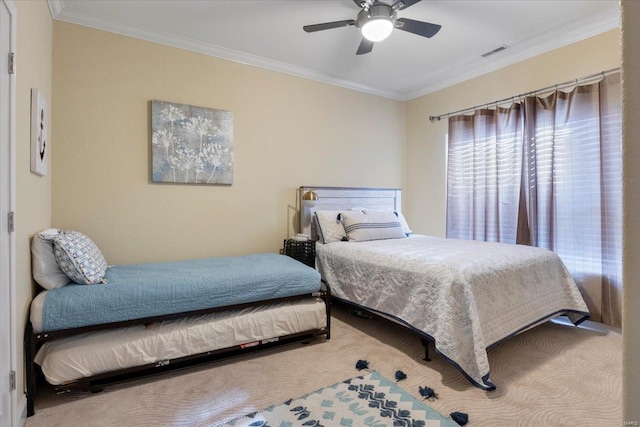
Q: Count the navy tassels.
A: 4